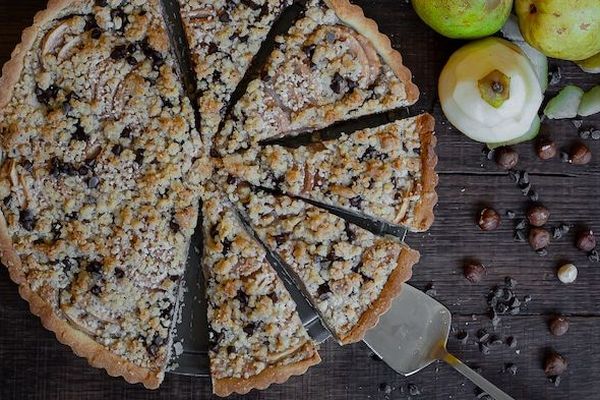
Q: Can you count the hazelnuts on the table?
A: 11